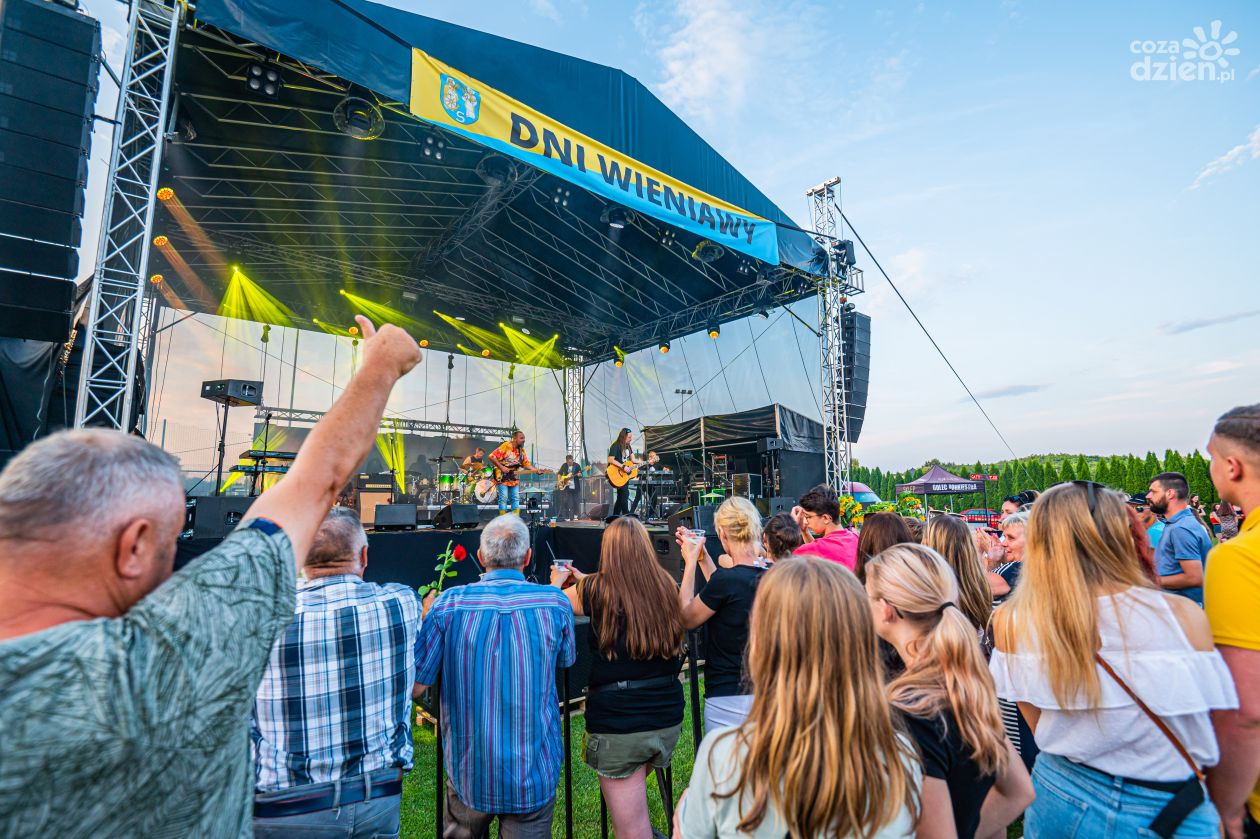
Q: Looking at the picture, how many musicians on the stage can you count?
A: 5